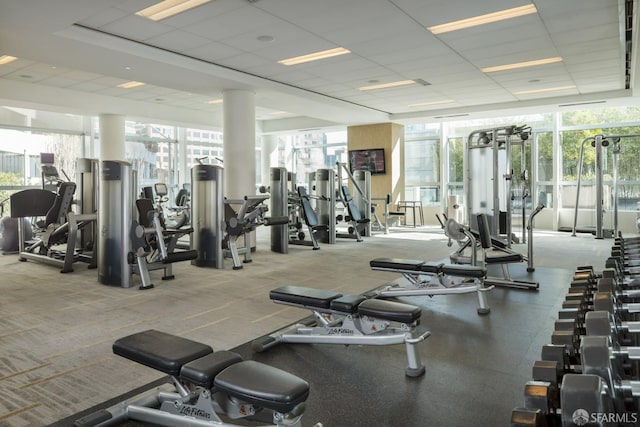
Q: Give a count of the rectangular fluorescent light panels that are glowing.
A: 11